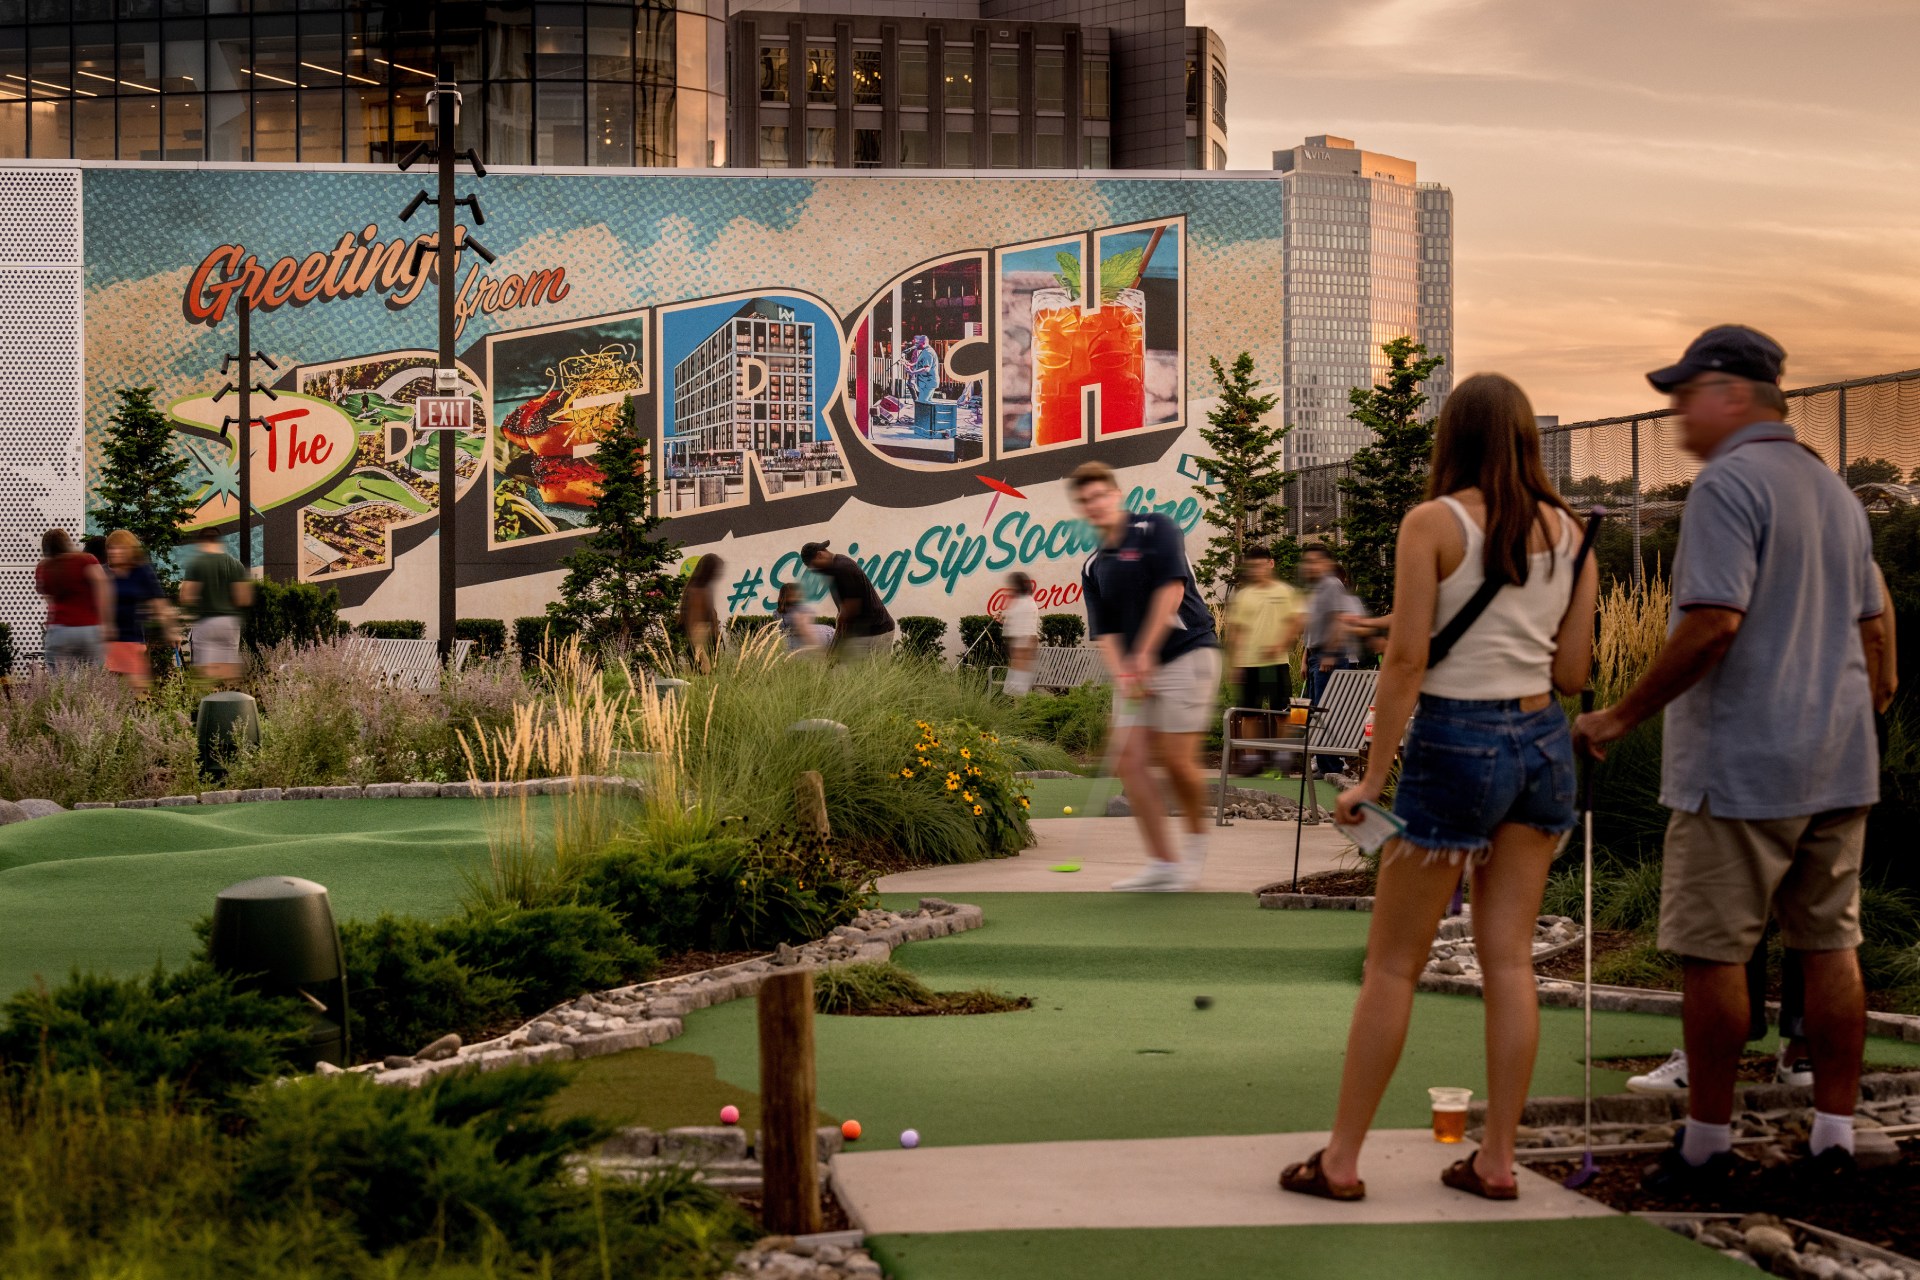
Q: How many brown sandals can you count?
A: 2